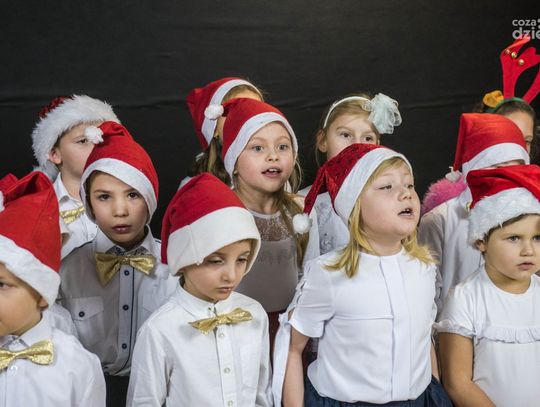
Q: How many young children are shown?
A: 11